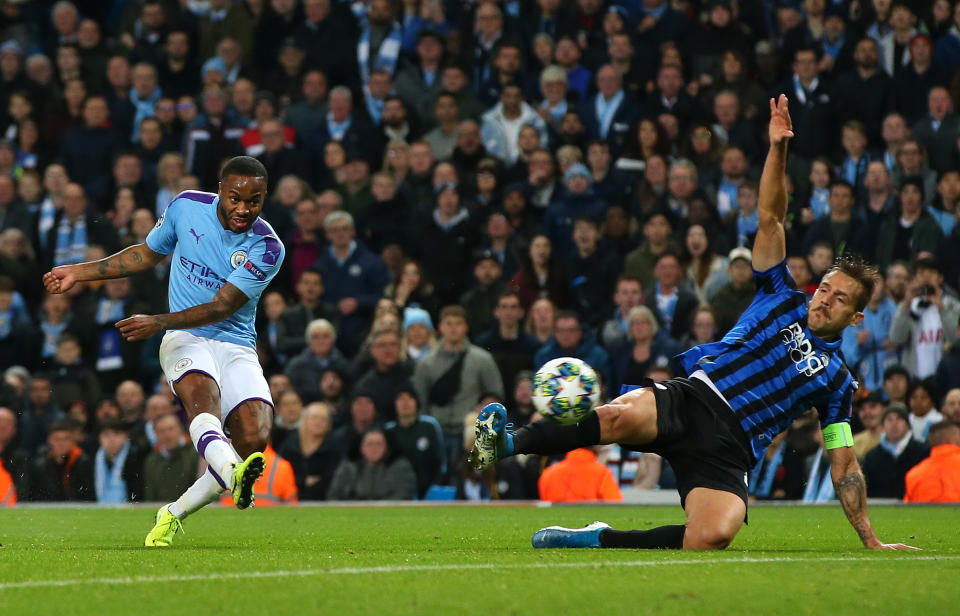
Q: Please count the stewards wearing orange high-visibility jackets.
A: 4